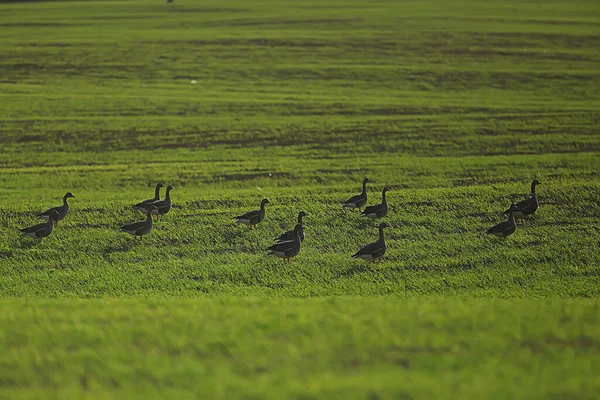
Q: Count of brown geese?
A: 13